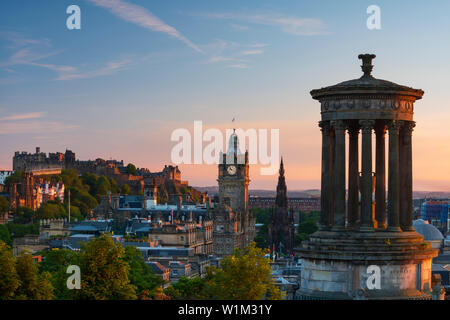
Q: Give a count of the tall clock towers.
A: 1